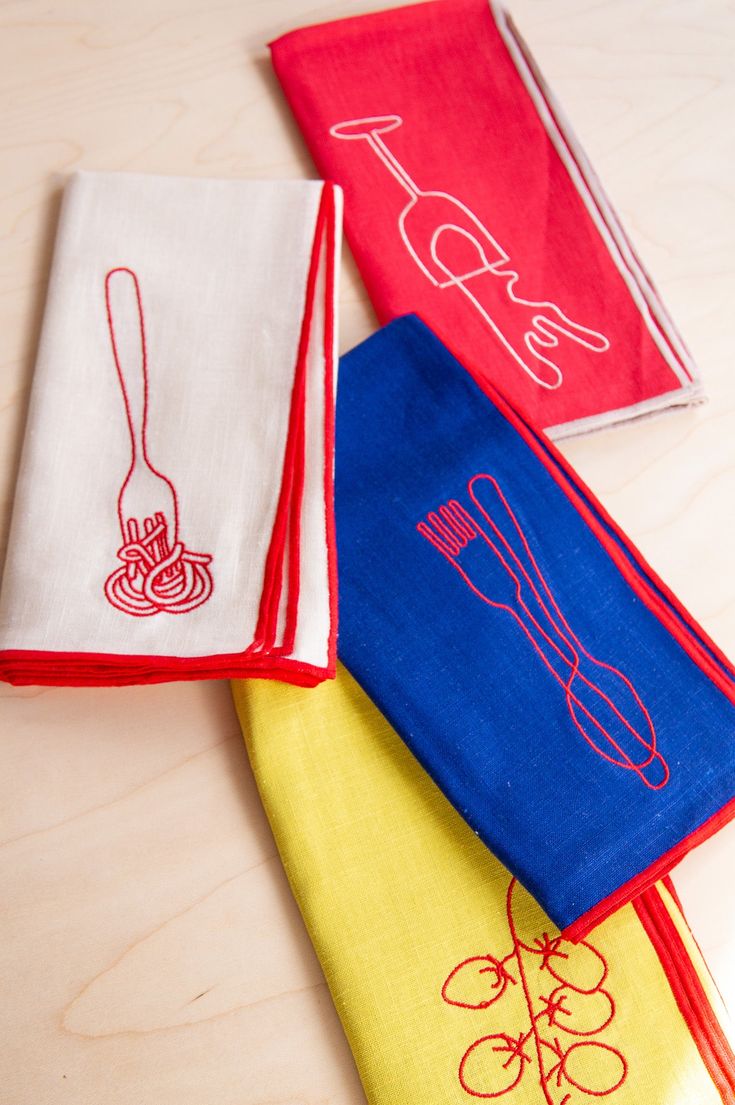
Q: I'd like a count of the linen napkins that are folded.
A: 4